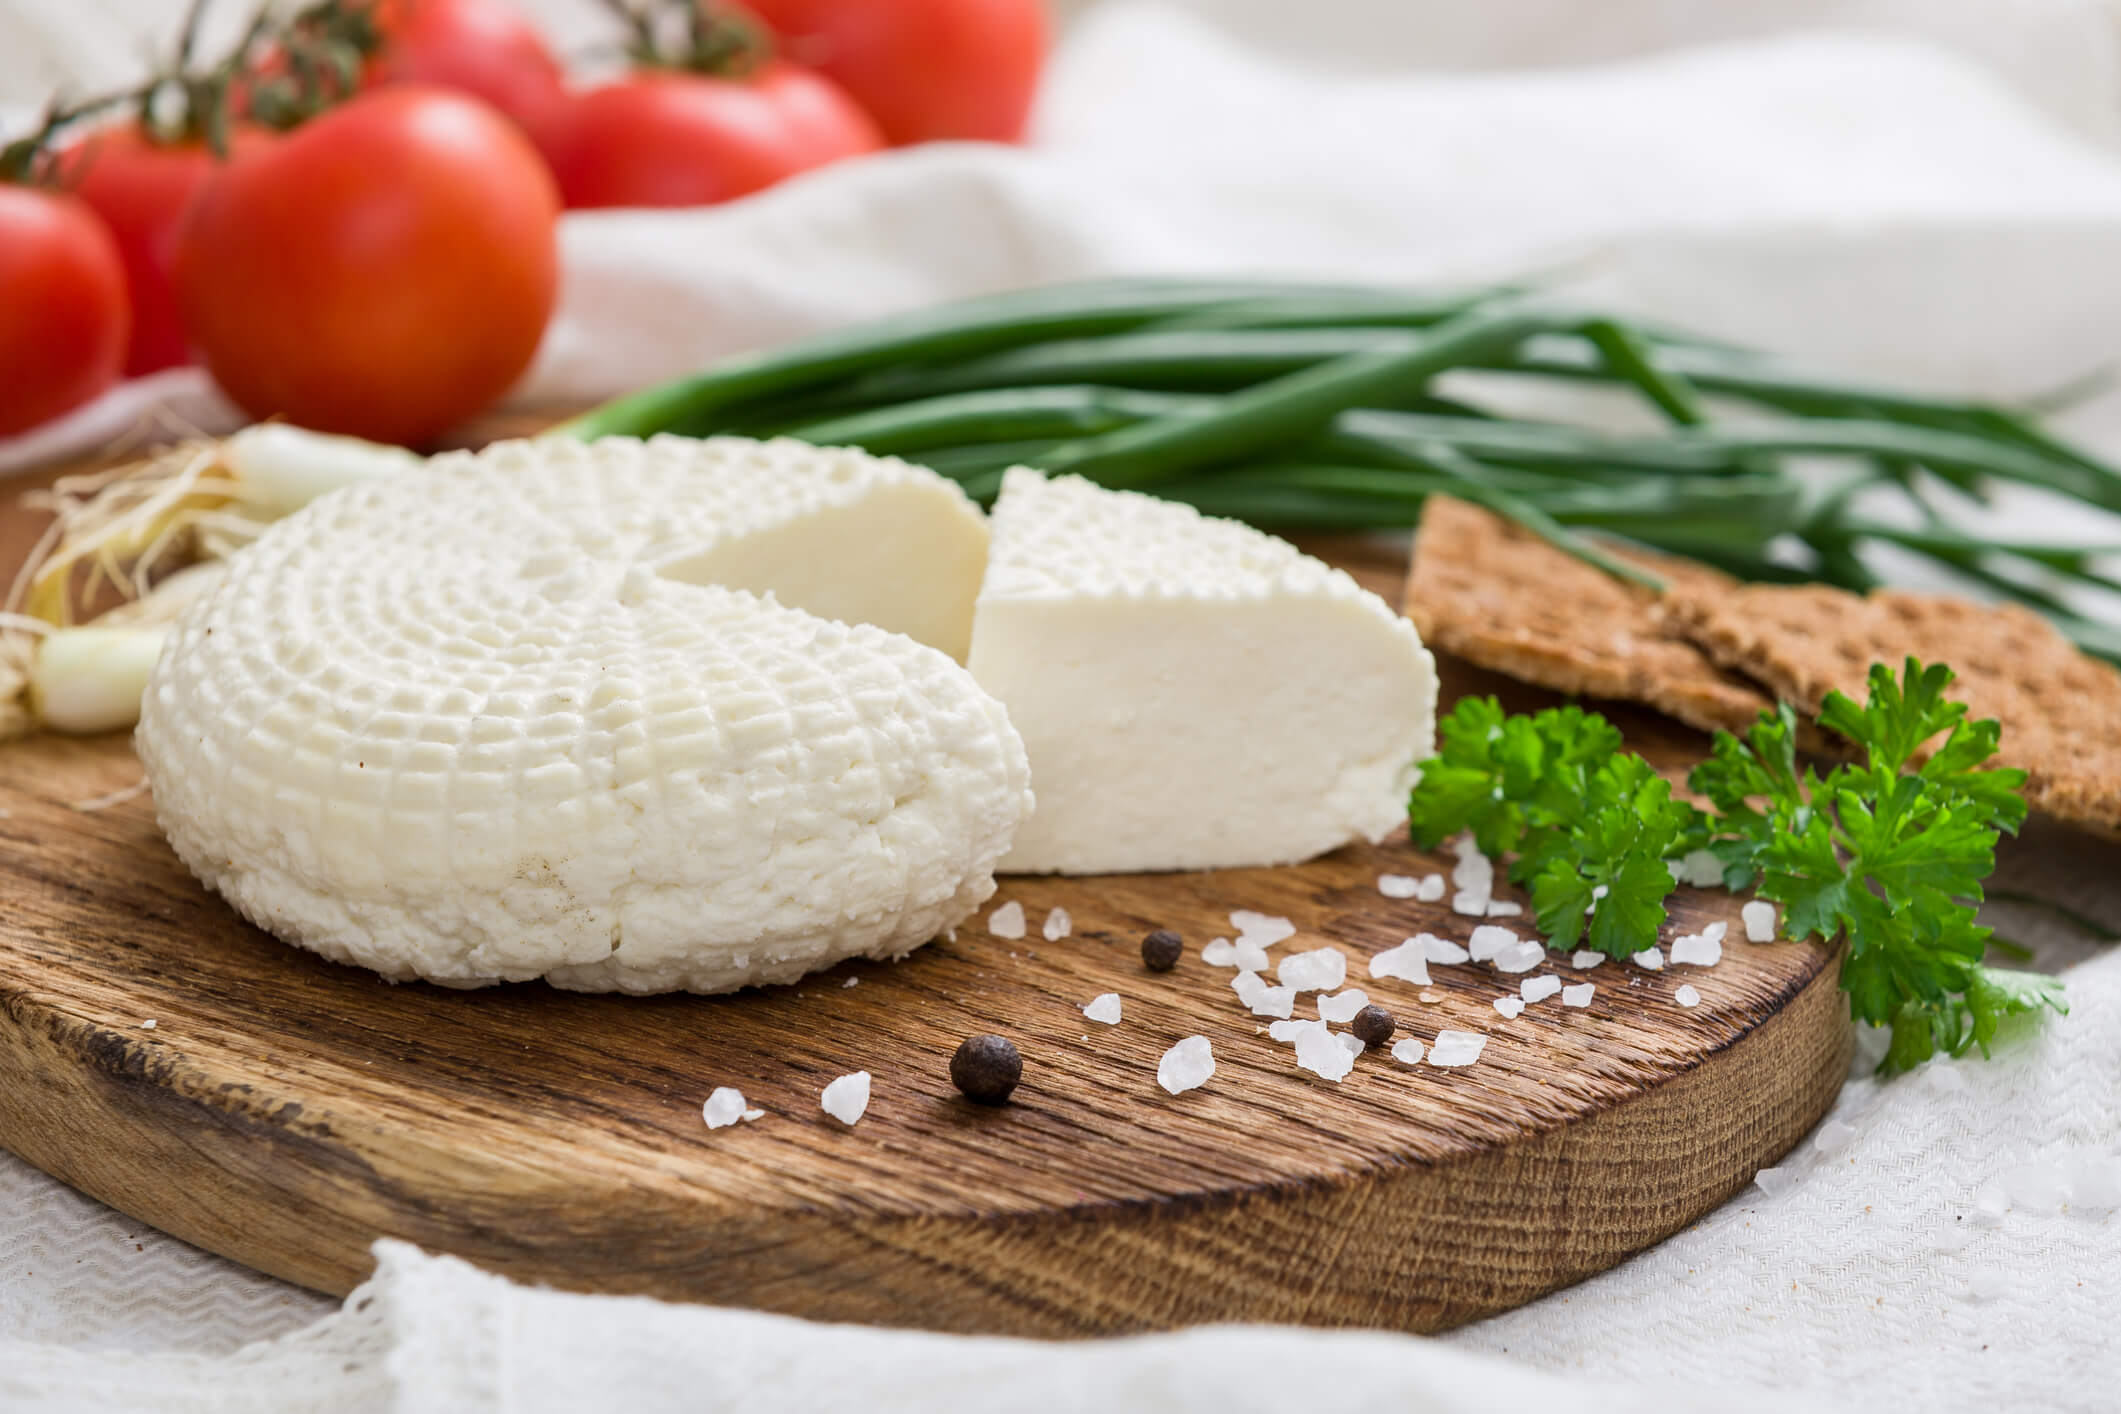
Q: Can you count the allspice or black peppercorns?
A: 3